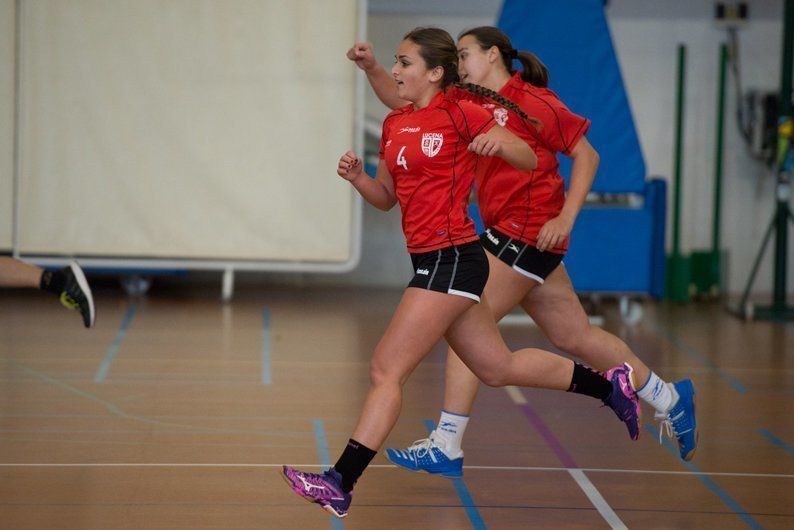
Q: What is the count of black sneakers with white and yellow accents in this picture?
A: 1